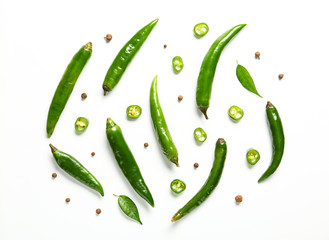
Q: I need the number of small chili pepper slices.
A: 8